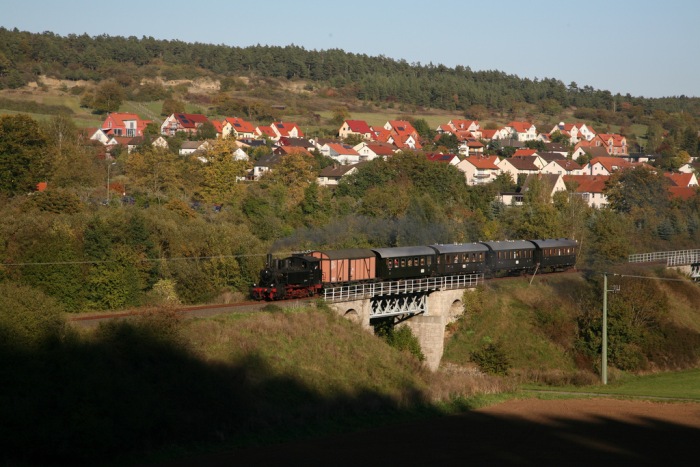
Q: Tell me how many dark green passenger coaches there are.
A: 4